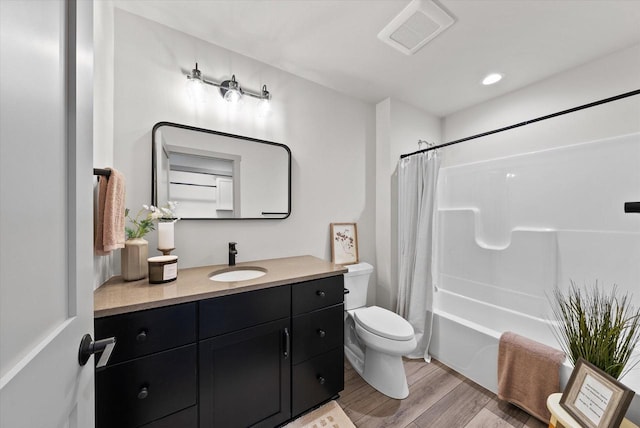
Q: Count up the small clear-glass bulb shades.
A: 3